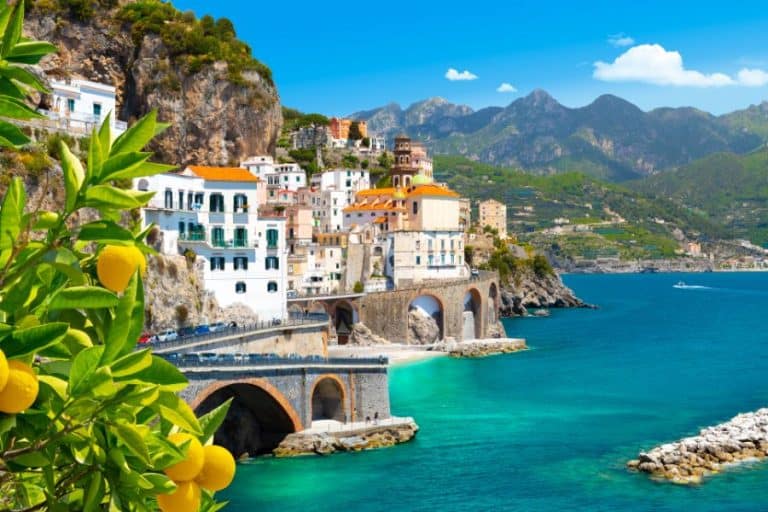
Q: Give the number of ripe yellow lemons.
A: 6